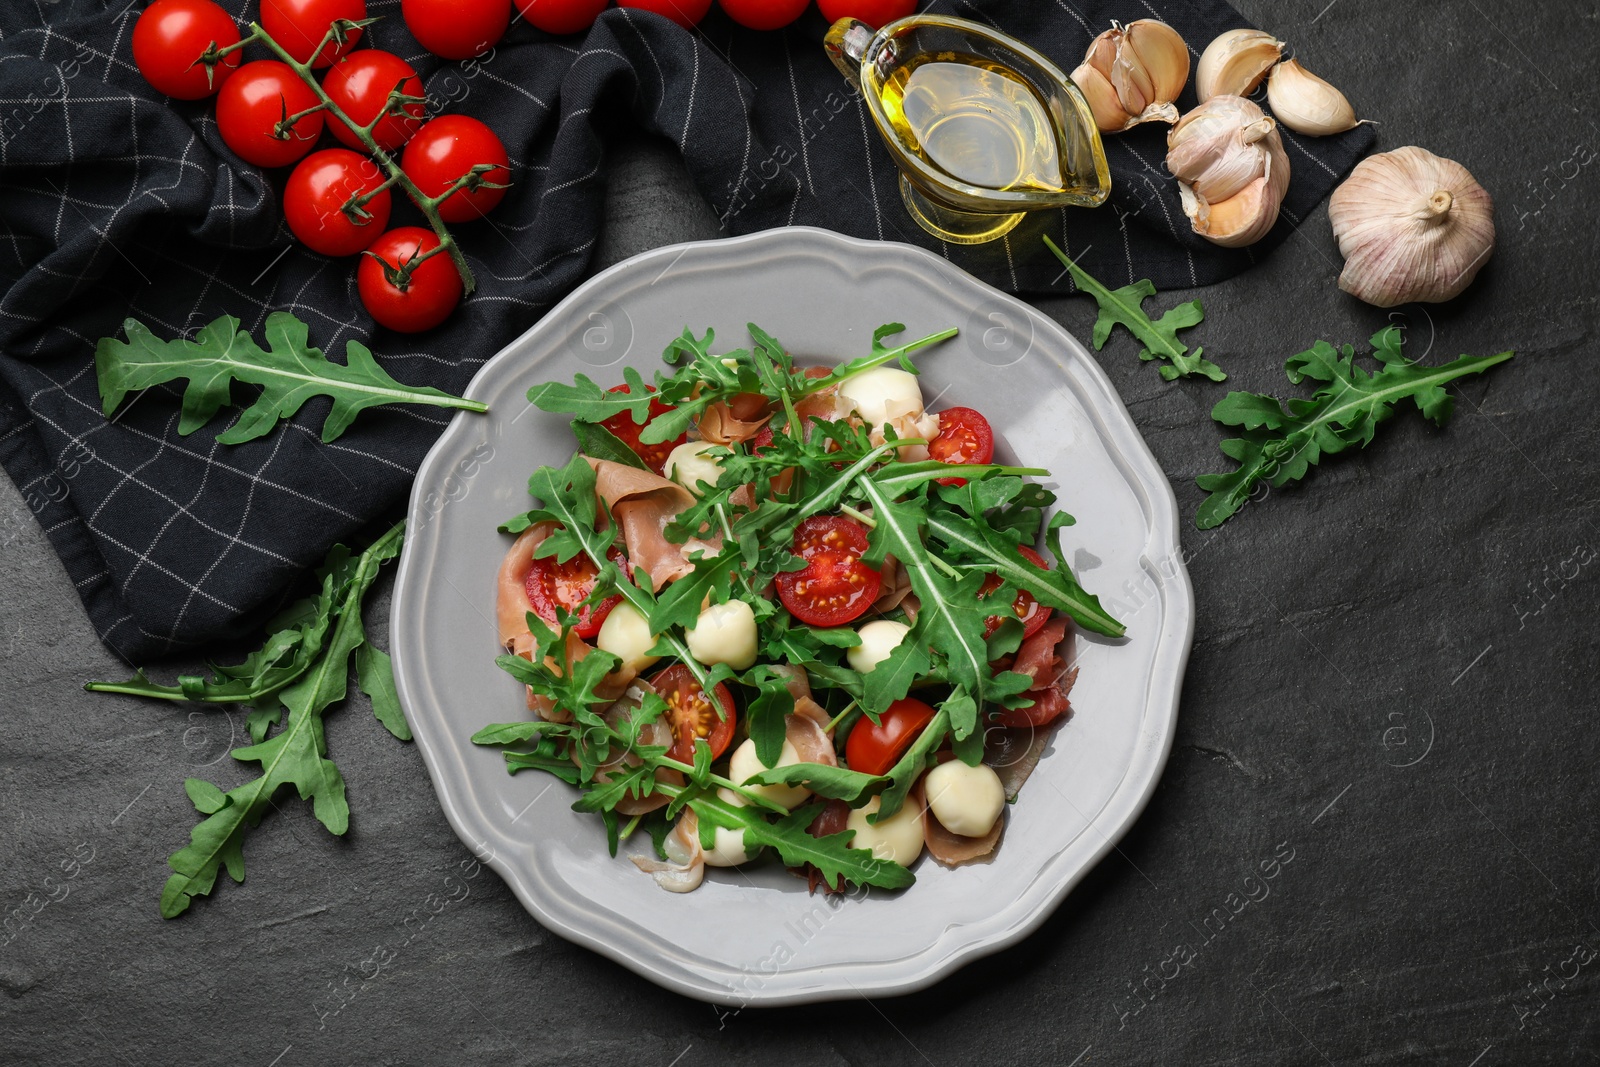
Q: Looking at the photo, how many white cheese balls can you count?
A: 9